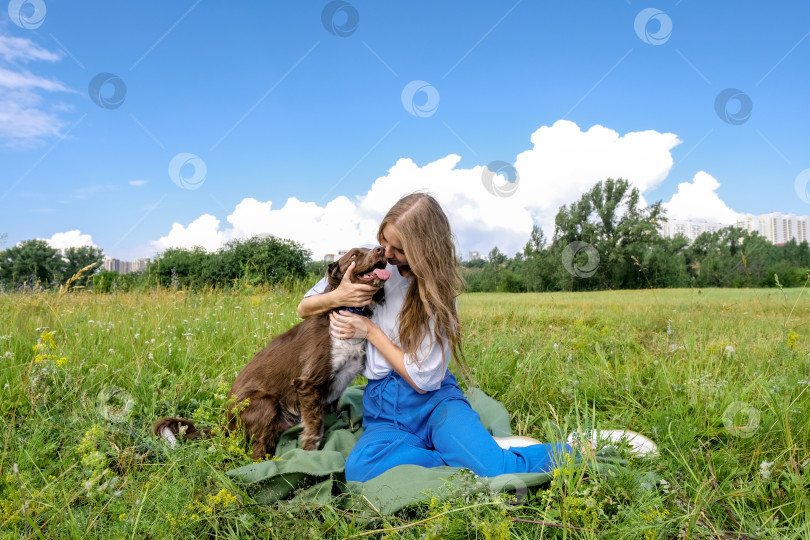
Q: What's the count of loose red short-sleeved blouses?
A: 0